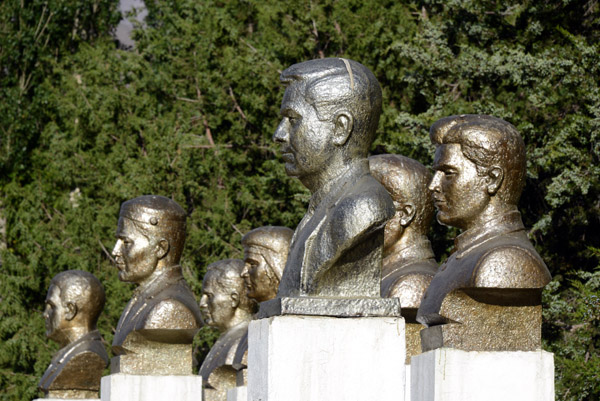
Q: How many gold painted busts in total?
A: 6